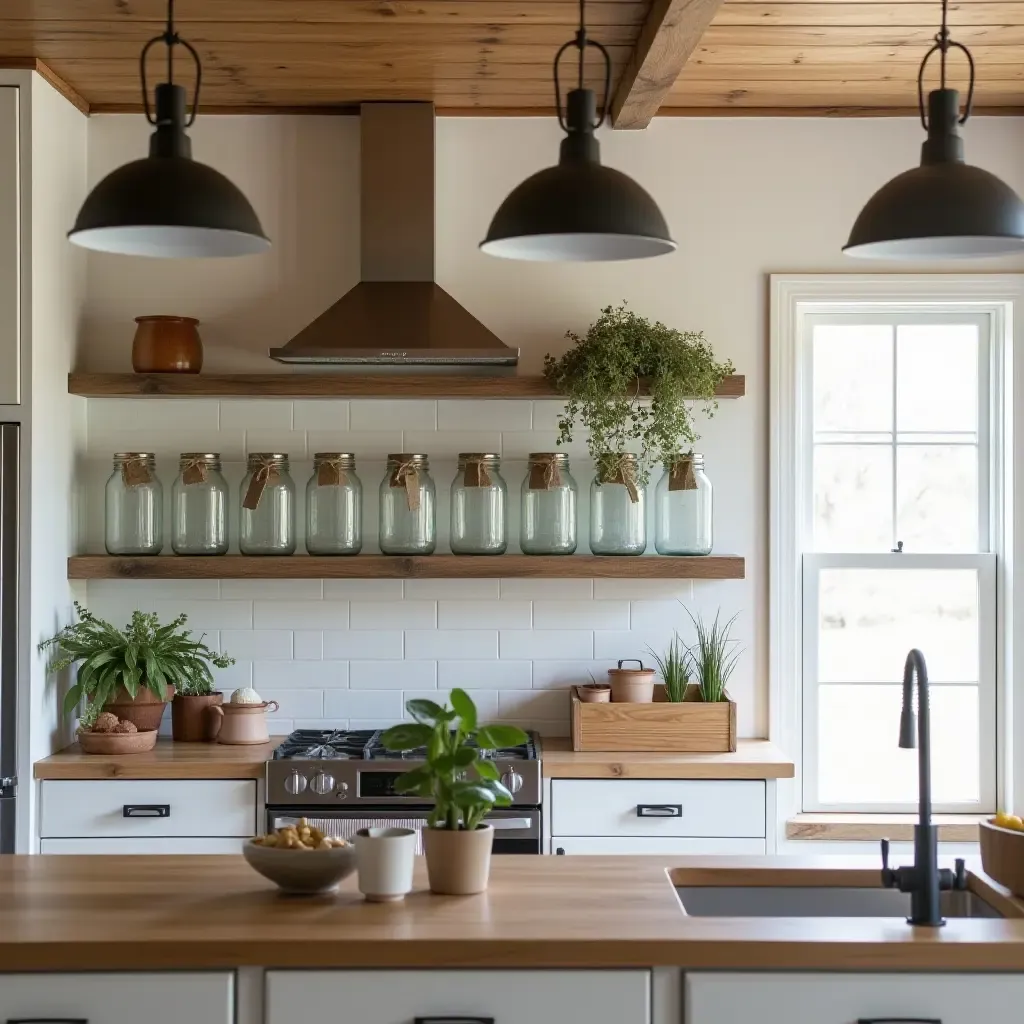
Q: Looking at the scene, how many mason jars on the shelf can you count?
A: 9